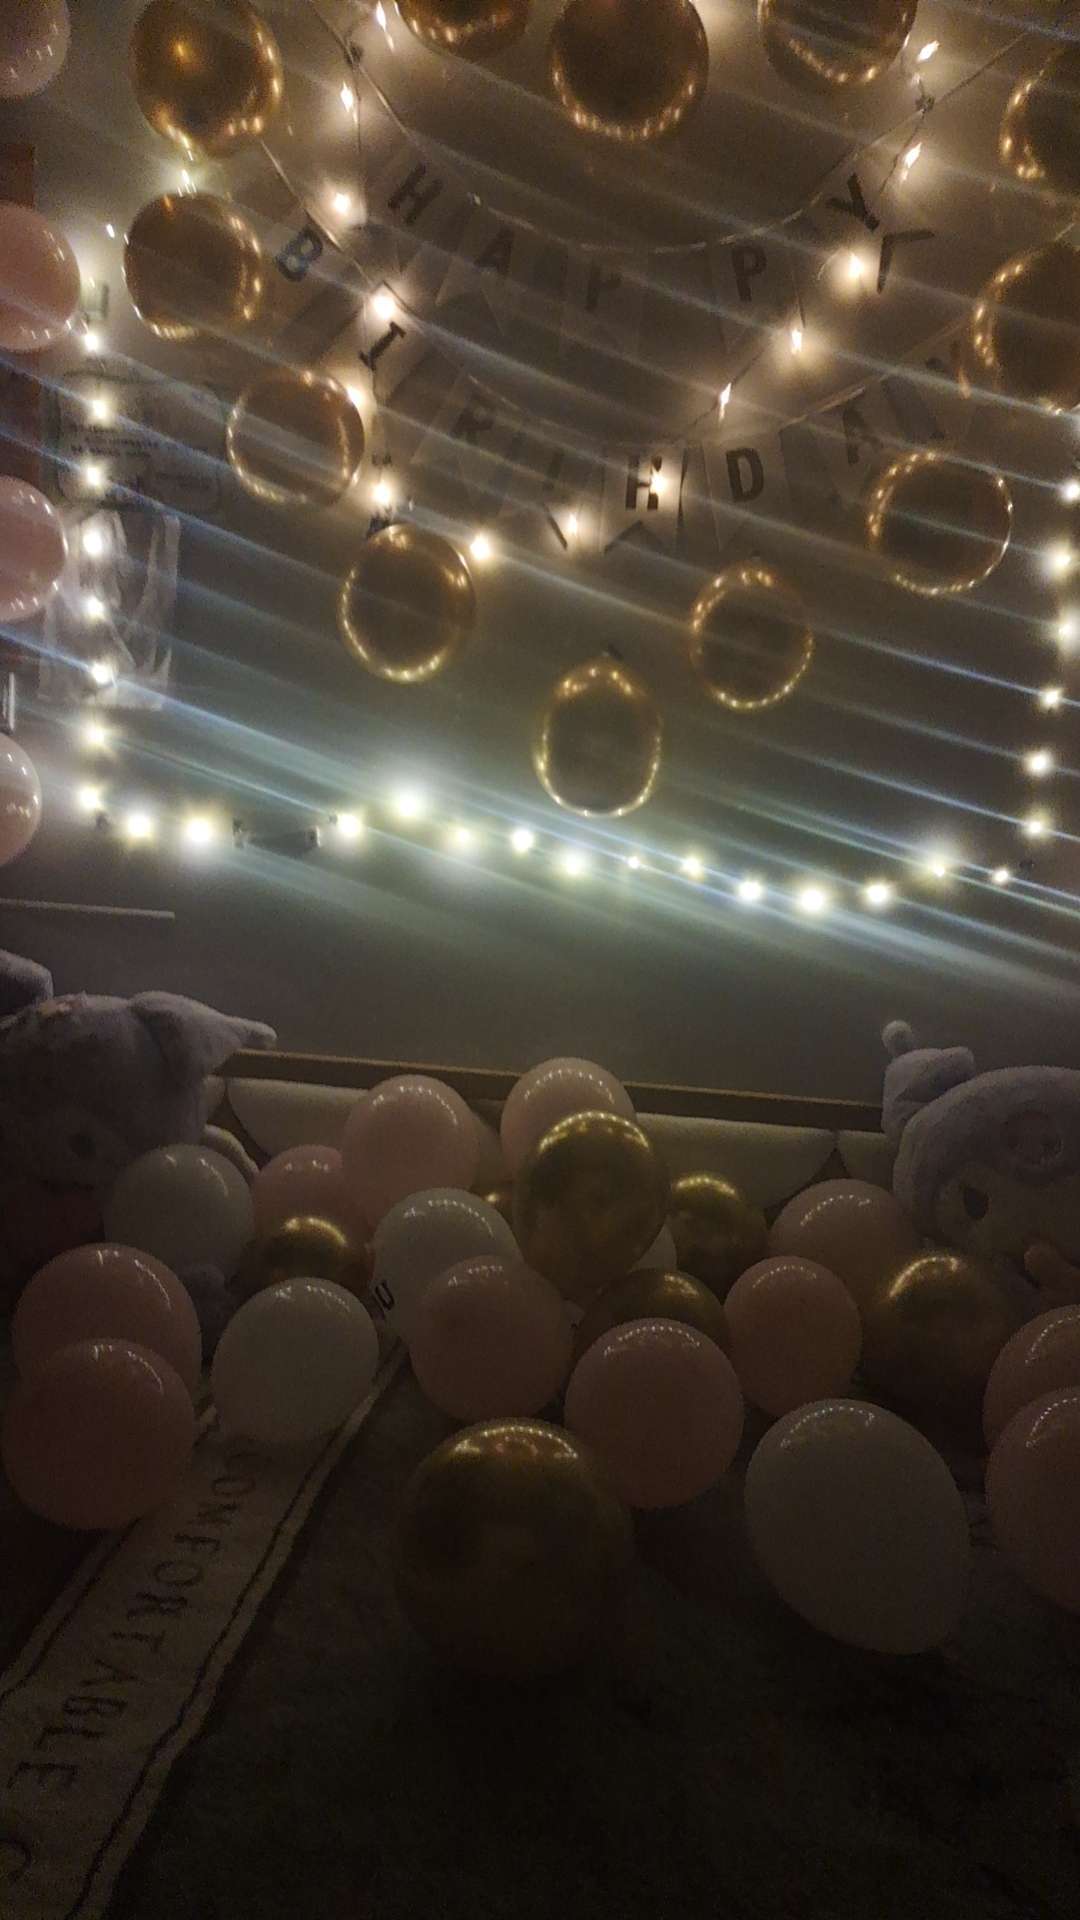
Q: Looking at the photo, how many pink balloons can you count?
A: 15